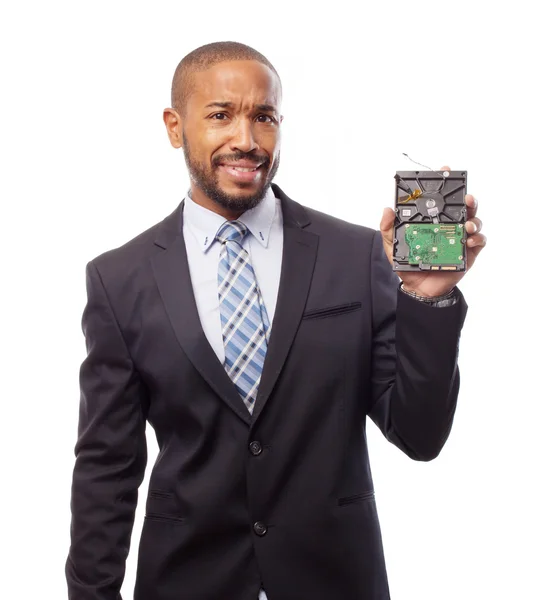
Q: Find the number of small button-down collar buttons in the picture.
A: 2